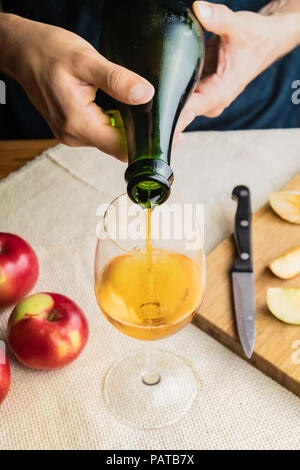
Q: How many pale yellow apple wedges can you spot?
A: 3